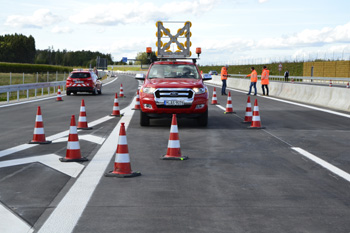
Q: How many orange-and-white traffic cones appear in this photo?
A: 13